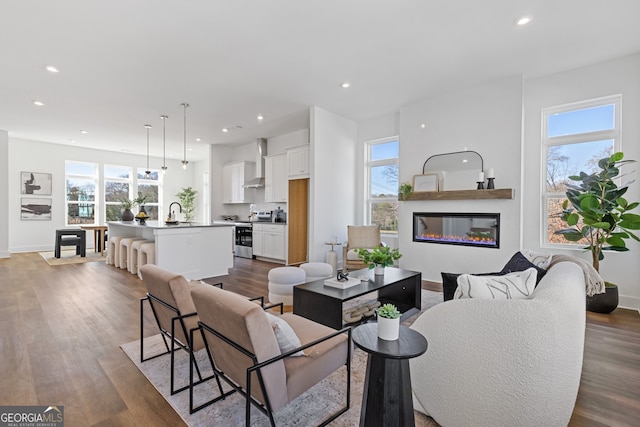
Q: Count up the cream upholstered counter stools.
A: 4